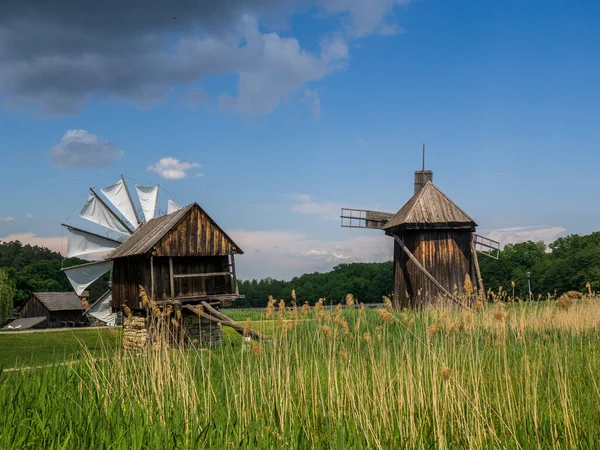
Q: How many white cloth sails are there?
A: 7